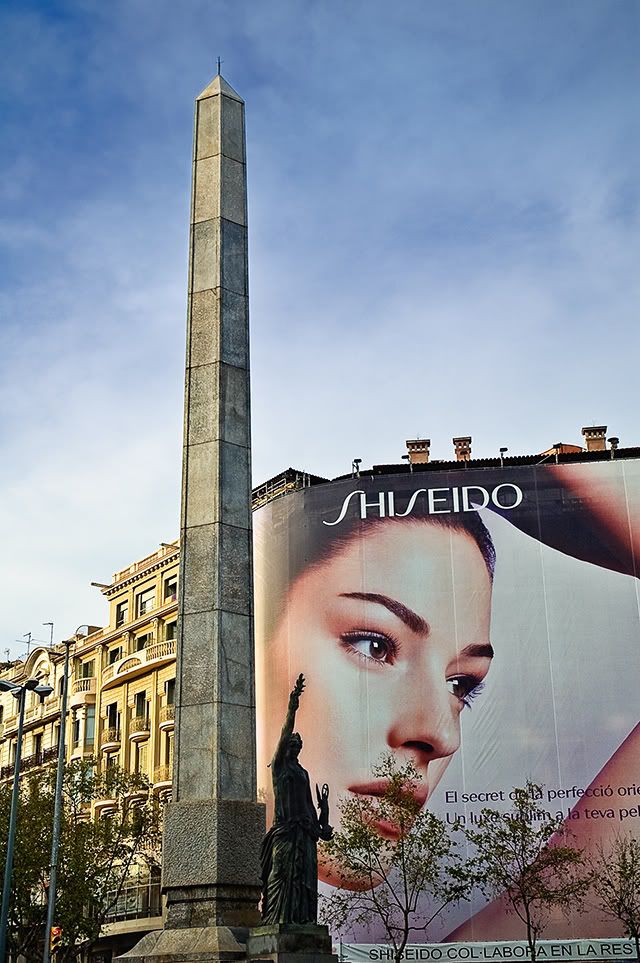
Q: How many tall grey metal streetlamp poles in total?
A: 2